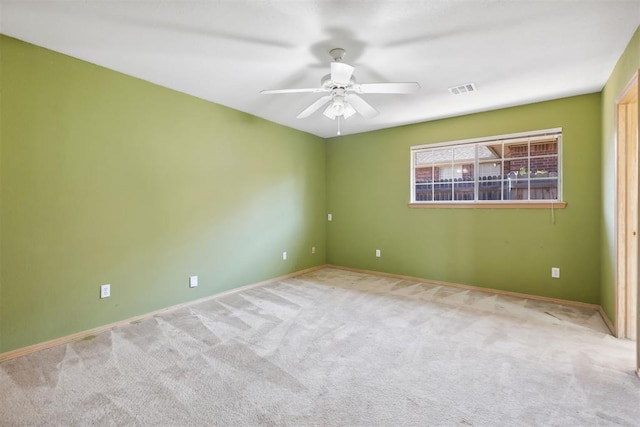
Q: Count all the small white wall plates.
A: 7